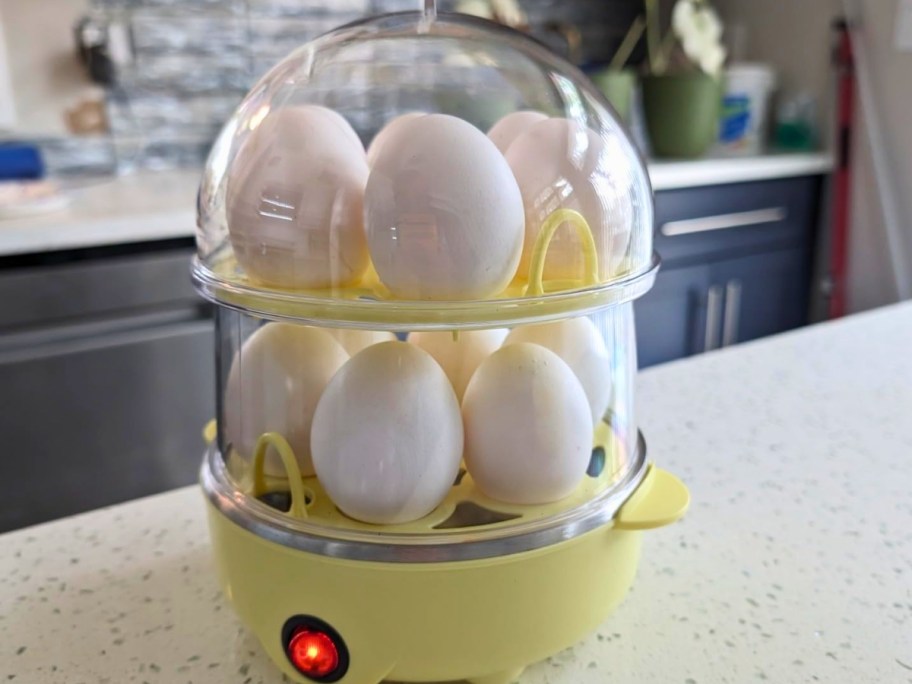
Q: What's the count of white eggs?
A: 11